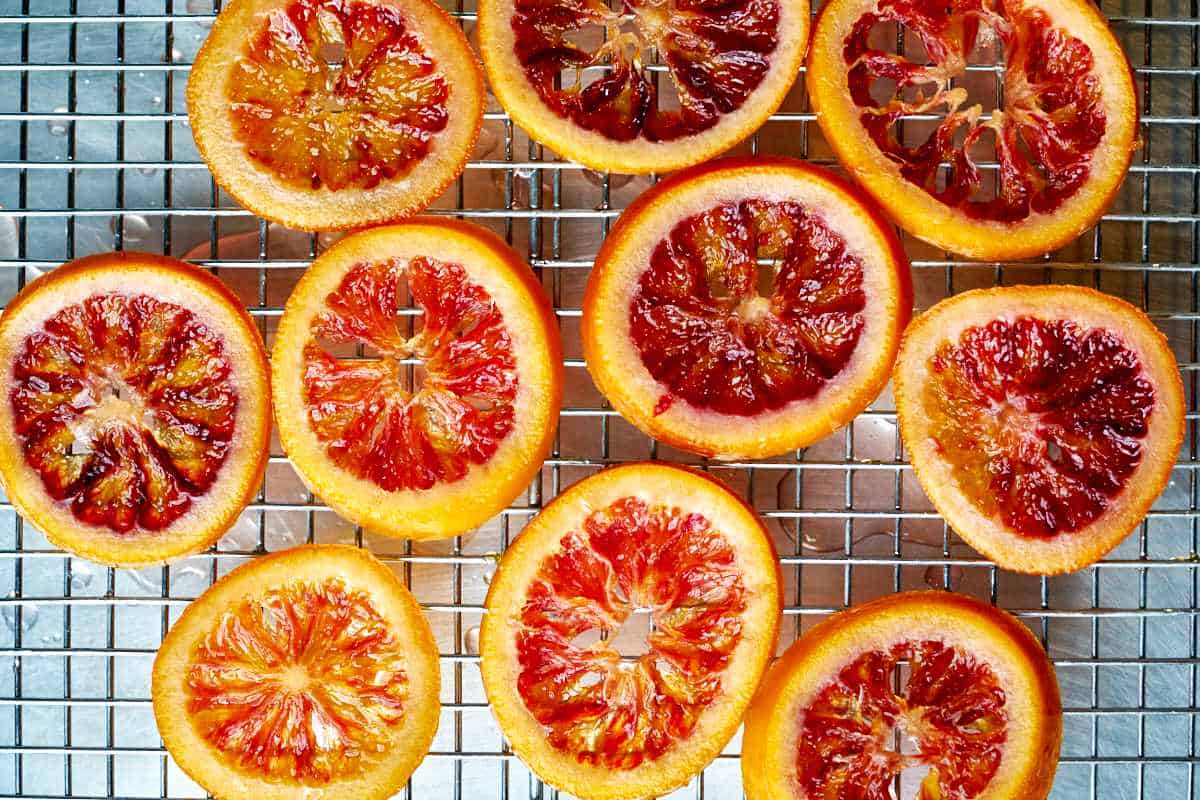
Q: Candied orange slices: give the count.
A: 10